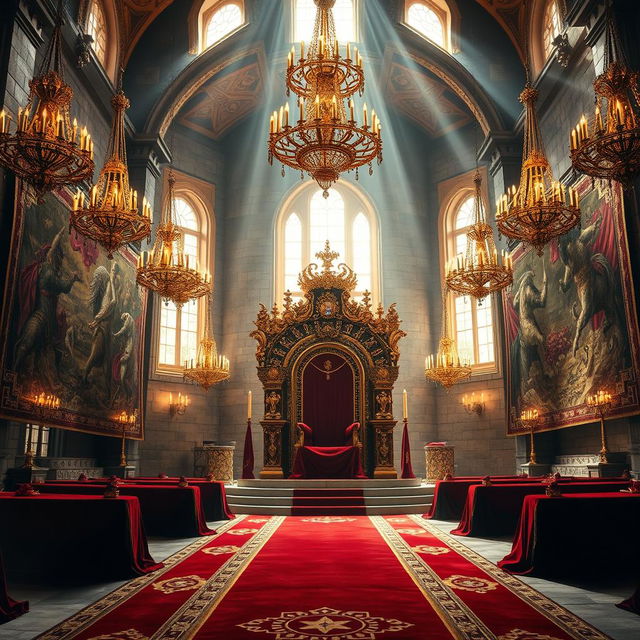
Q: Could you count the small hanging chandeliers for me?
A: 8